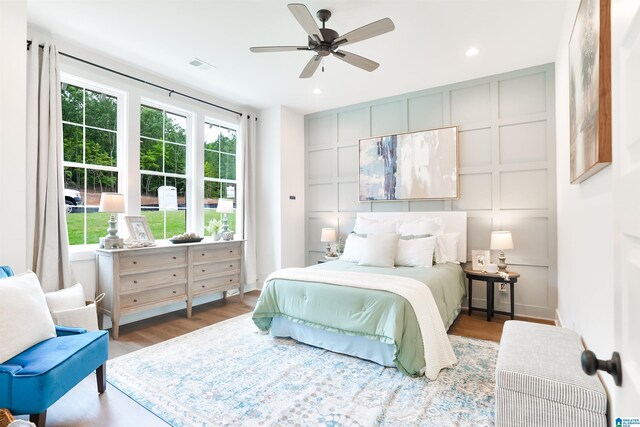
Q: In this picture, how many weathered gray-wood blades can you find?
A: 5